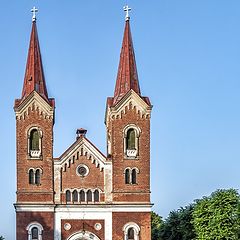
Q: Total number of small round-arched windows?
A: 9